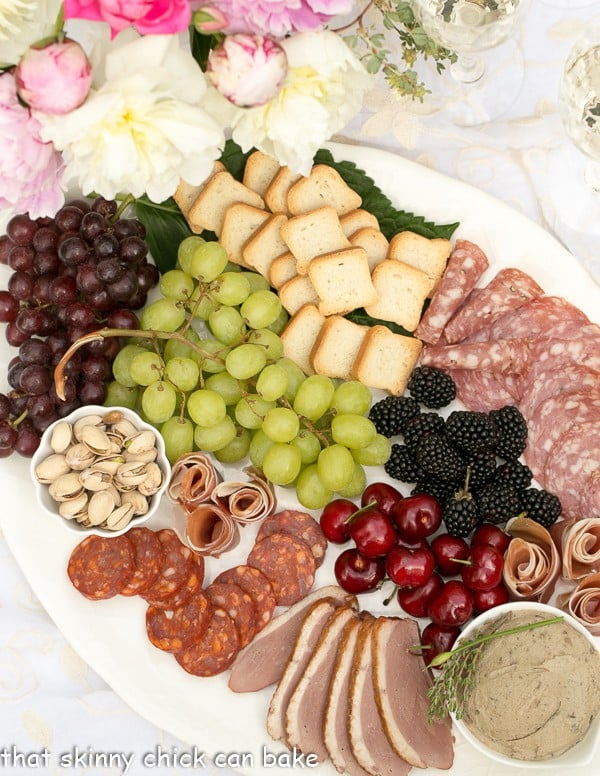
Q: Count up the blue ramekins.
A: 0